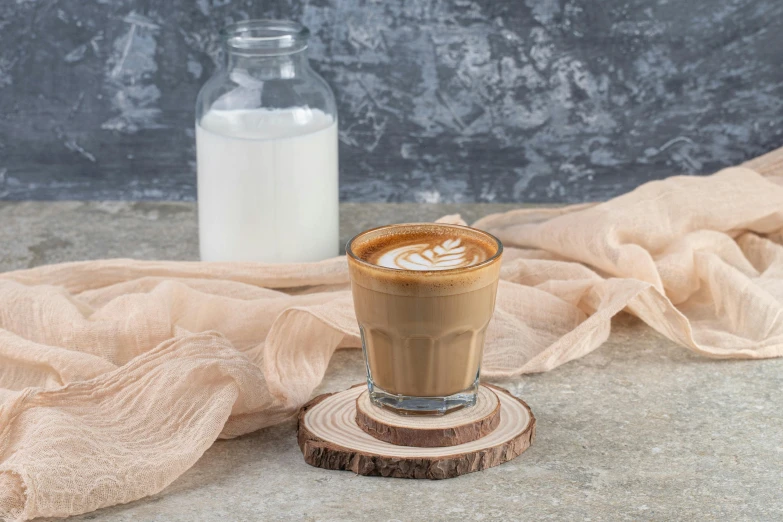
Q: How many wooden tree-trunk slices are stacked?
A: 2